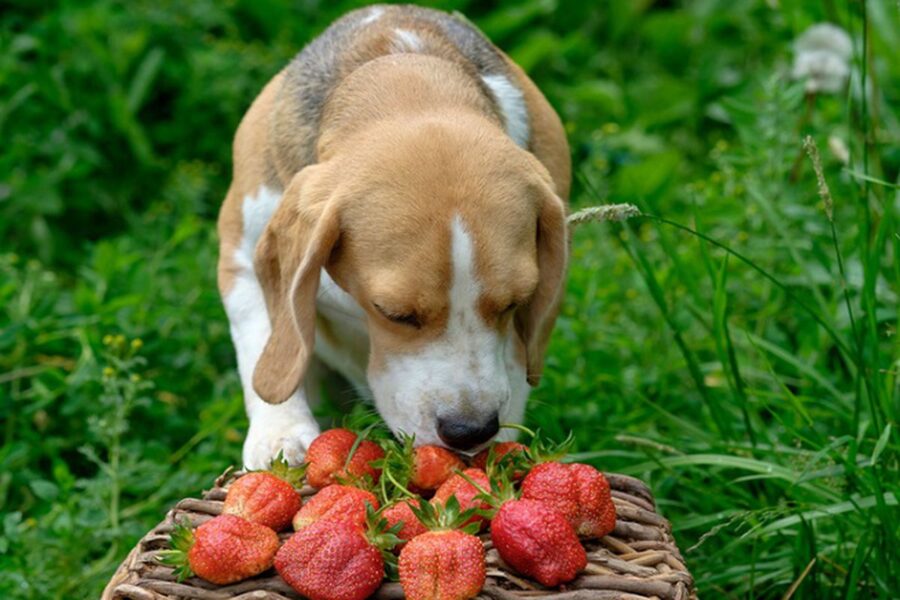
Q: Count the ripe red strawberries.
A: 12